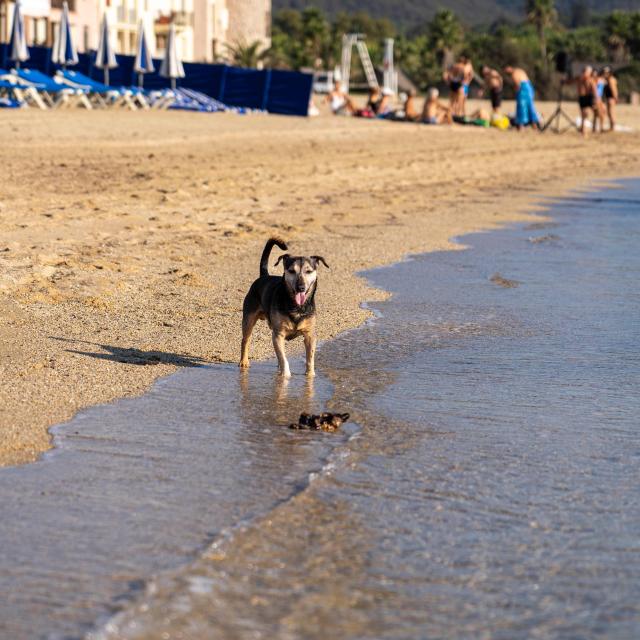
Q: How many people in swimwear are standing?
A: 7